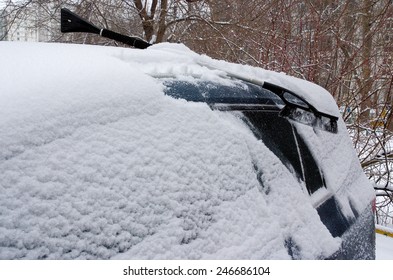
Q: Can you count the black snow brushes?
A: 1